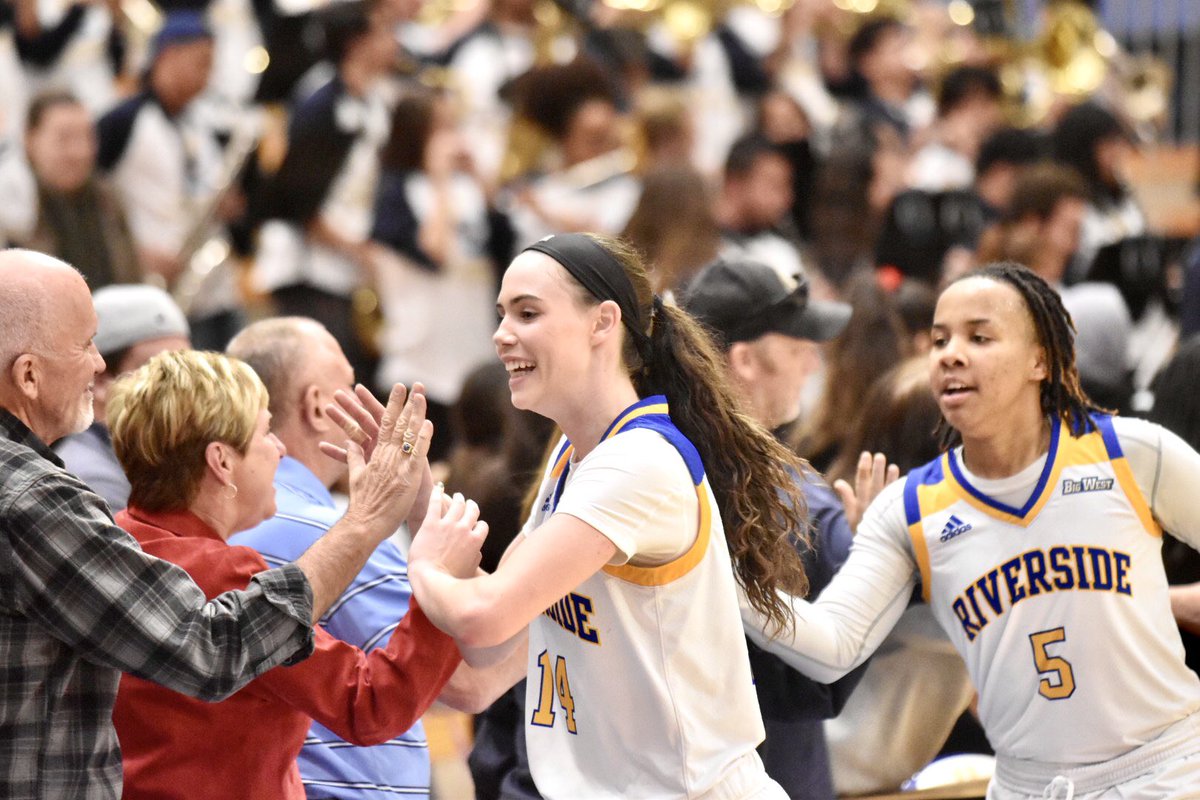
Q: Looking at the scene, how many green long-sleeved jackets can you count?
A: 0